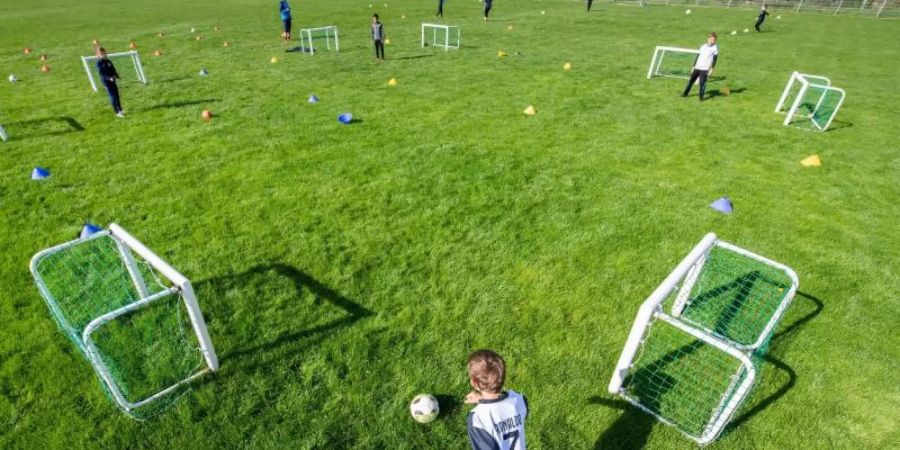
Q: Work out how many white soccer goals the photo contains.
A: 7